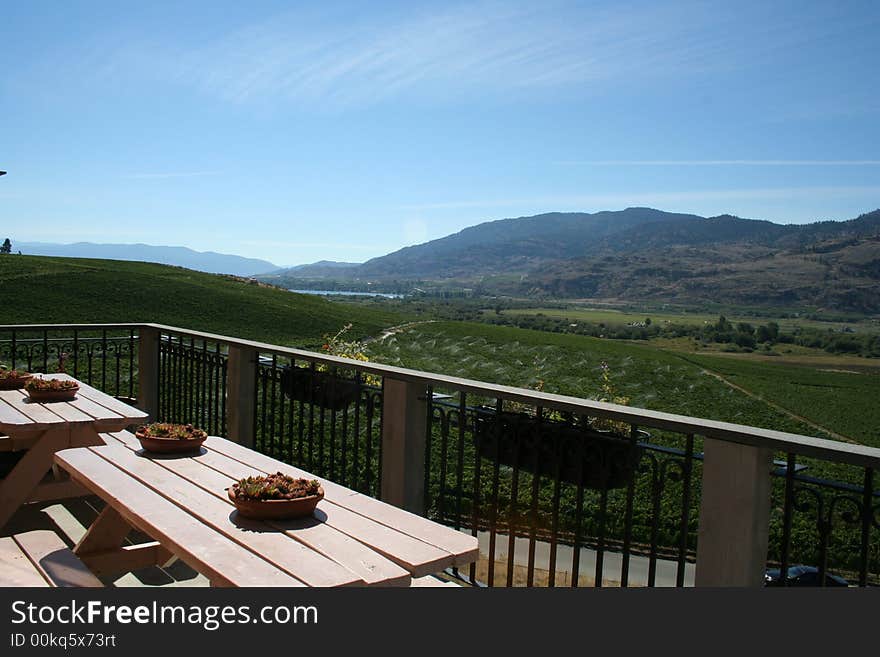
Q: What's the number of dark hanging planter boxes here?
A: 2